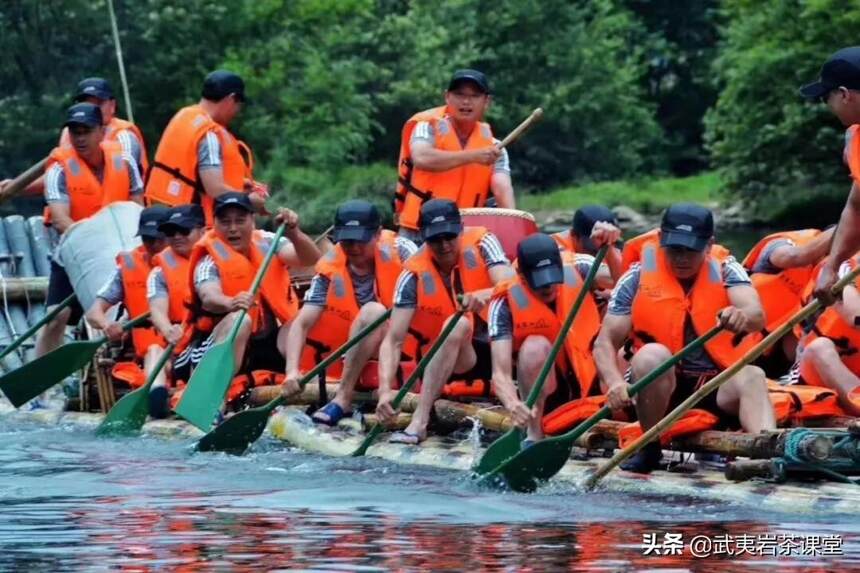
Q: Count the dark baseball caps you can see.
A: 13